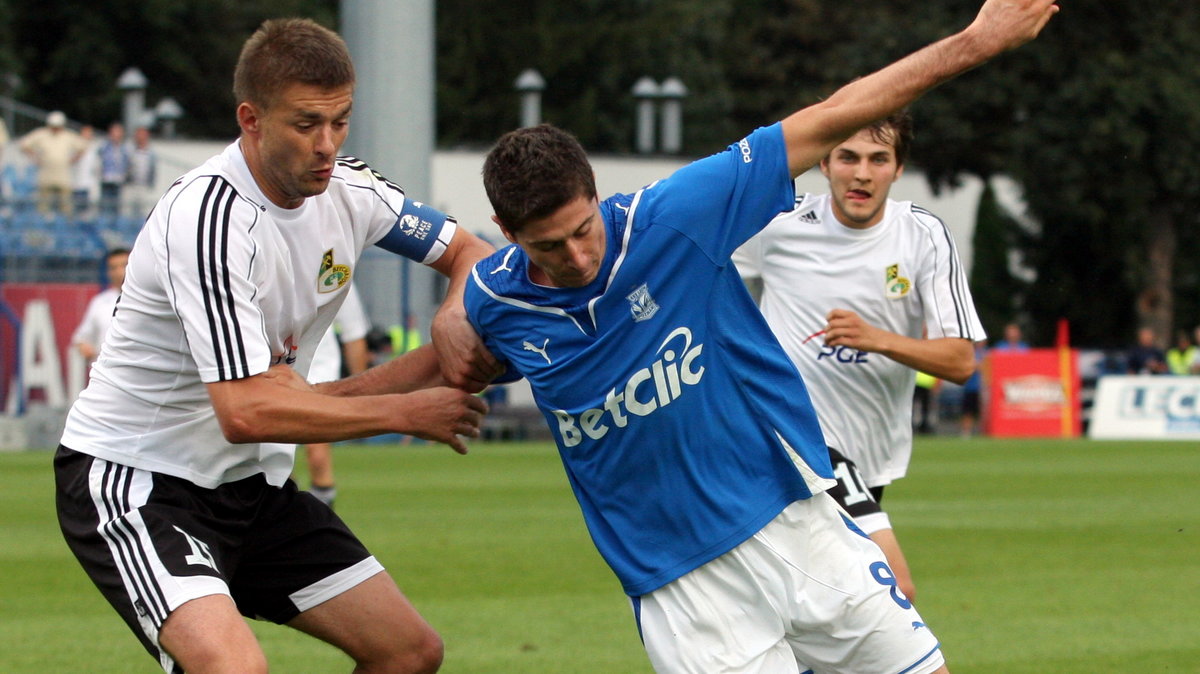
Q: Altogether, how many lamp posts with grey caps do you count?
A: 5